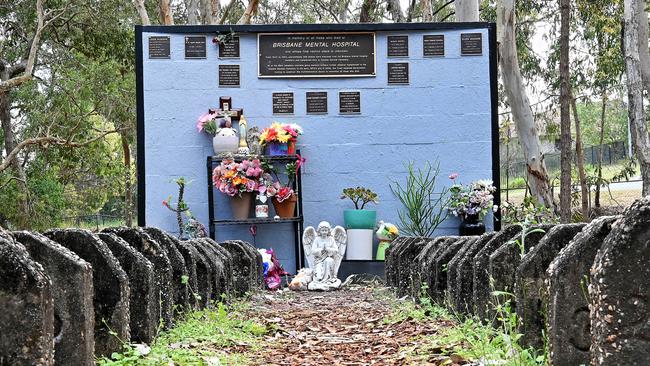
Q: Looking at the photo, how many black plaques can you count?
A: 12